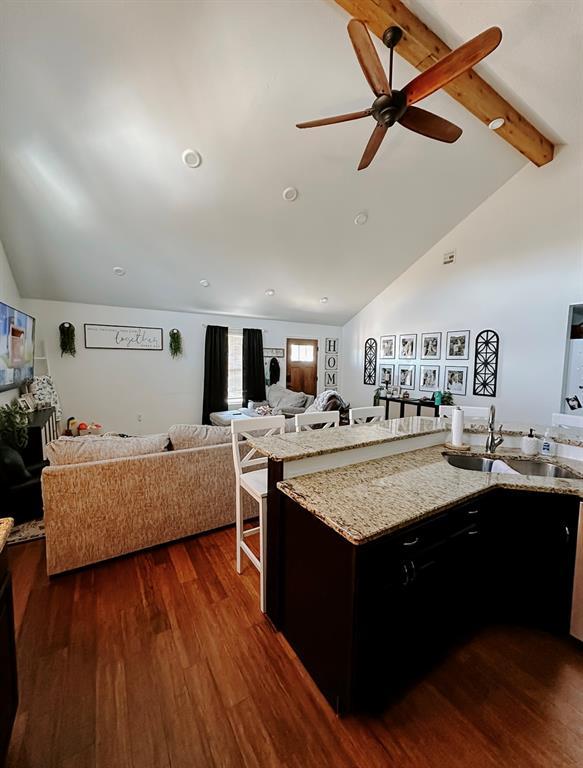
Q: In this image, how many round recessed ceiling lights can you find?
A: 8